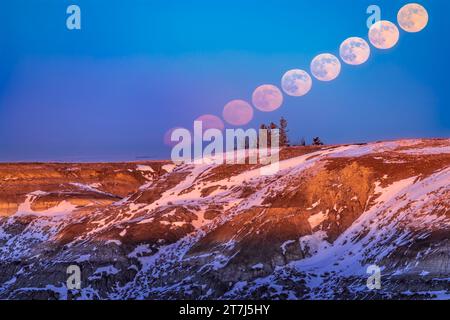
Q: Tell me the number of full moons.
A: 9